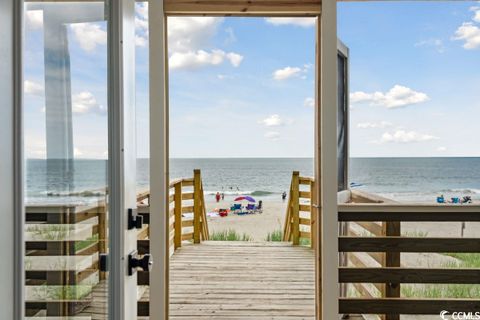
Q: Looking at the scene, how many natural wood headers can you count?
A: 1